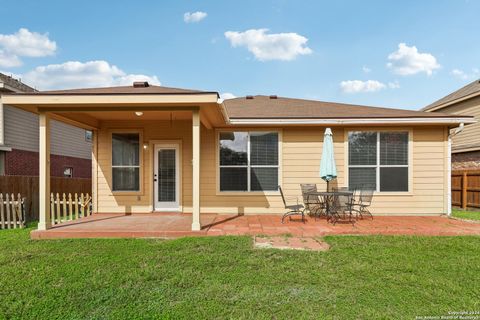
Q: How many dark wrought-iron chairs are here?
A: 4